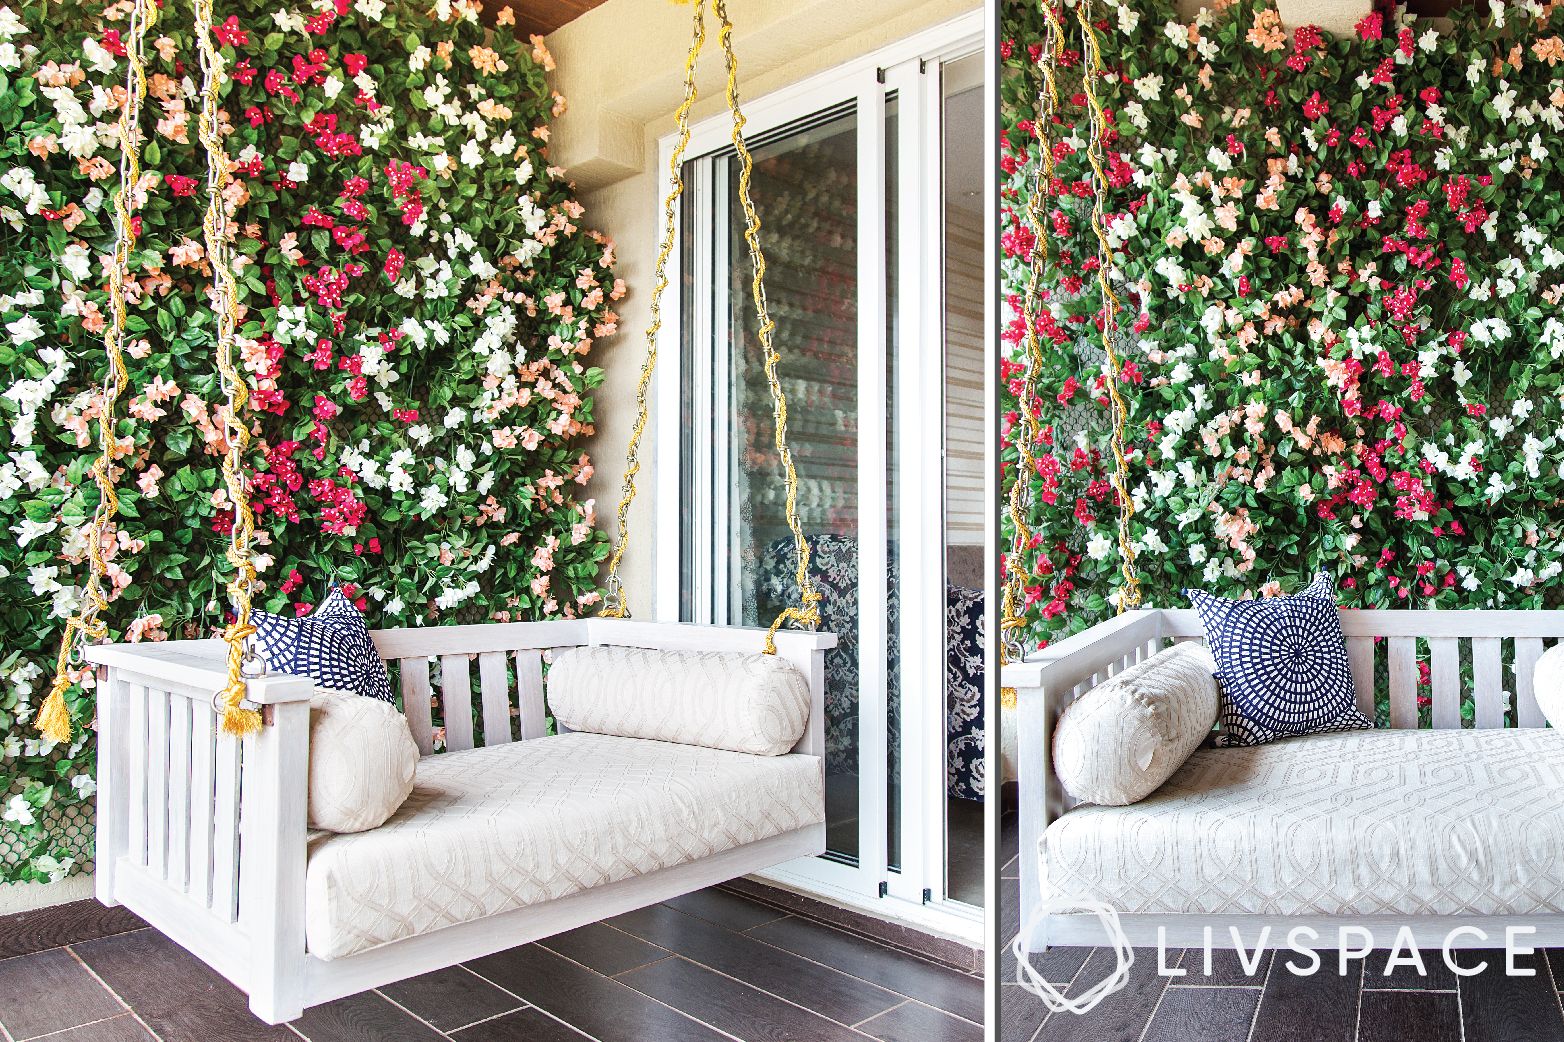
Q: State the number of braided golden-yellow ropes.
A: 6